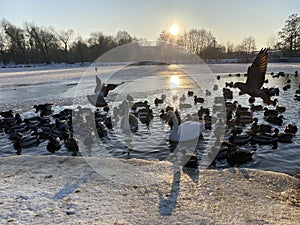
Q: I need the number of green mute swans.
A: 0